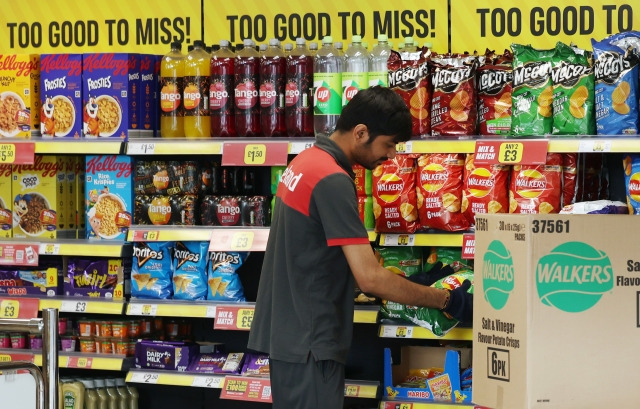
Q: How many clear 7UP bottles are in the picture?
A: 3